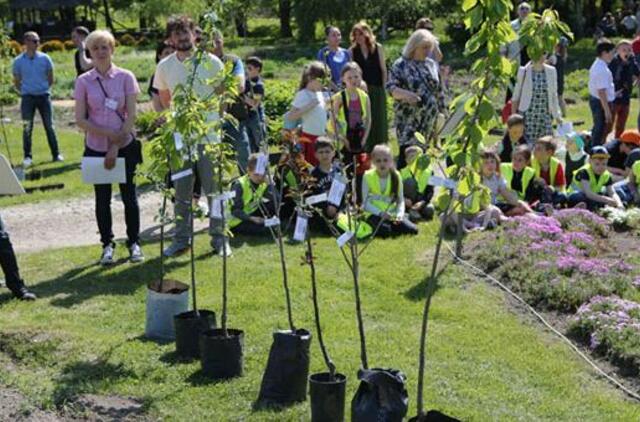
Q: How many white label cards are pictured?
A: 11